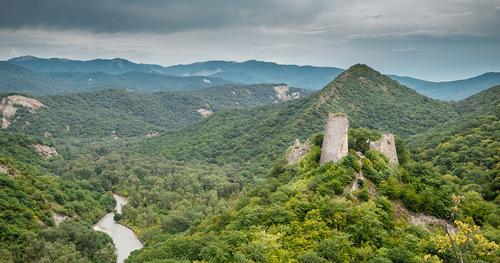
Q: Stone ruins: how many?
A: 3